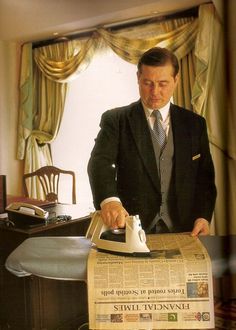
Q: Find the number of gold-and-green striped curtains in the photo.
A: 2